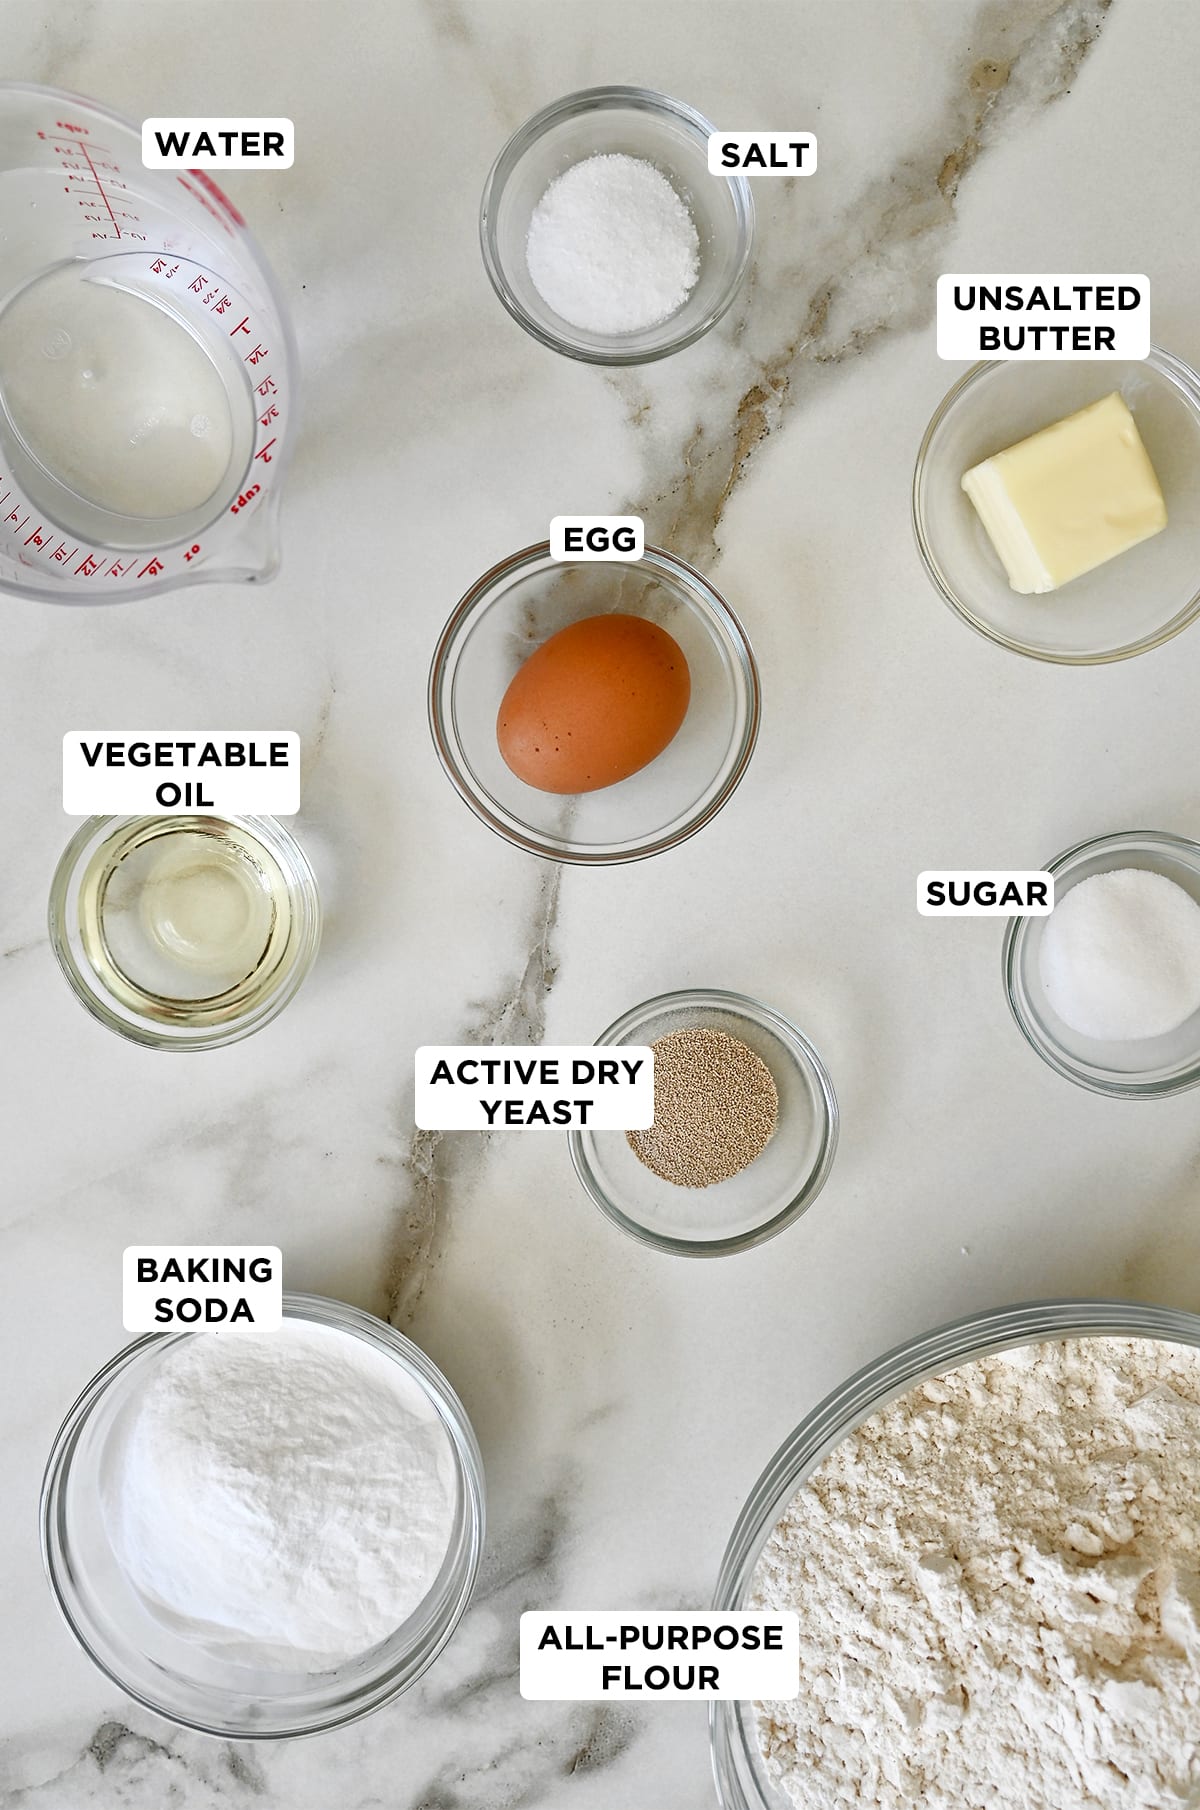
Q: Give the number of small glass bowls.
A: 6